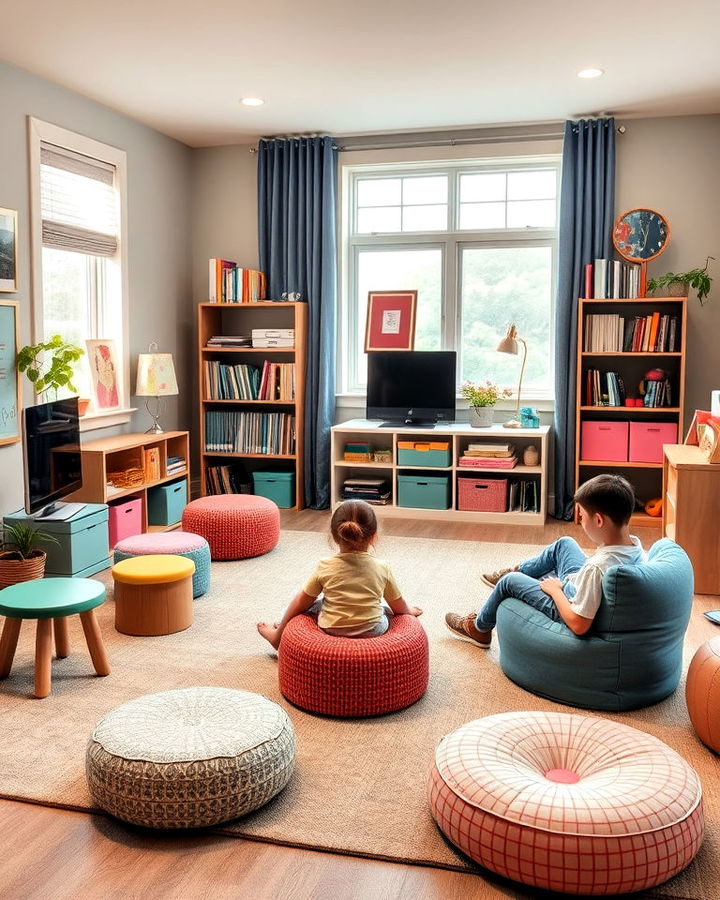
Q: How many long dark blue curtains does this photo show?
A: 2